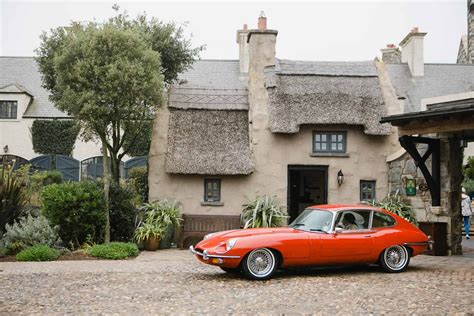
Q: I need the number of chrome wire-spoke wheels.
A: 2